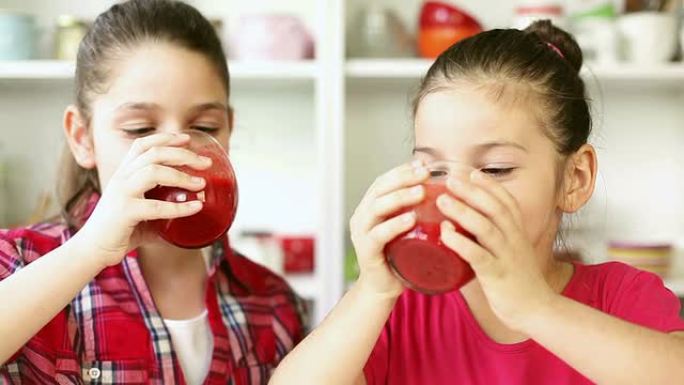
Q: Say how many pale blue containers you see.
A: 1